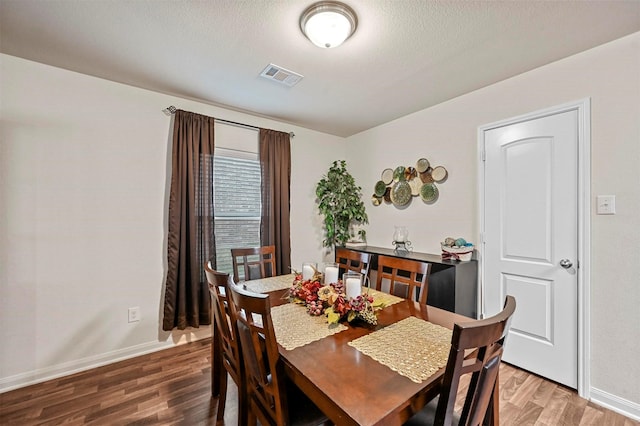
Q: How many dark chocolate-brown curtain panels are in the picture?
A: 2